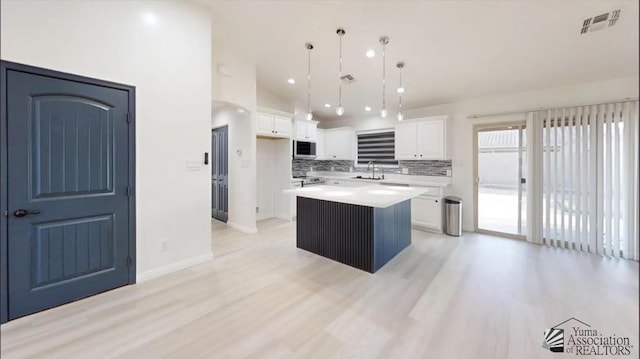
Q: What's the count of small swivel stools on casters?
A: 0